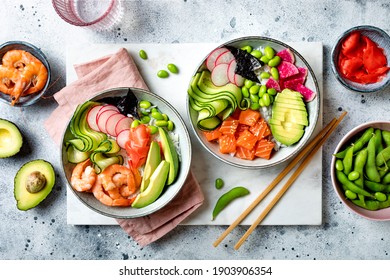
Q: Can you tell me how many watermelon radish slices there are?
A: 6